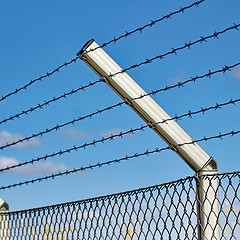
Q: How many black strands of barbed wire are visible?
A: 5